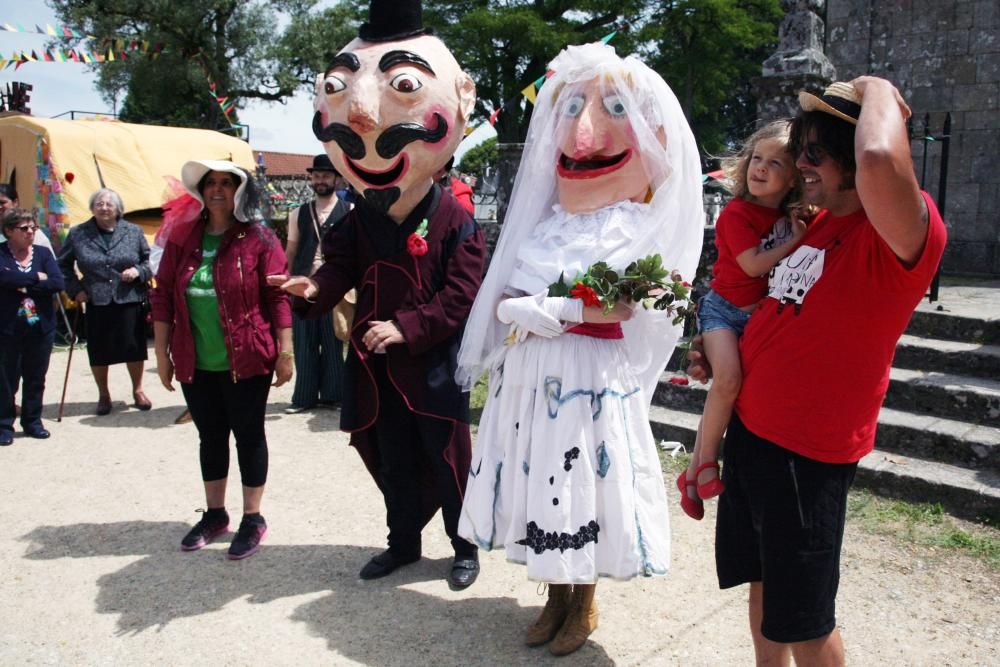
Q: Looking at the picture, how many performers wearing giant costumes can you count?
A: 2